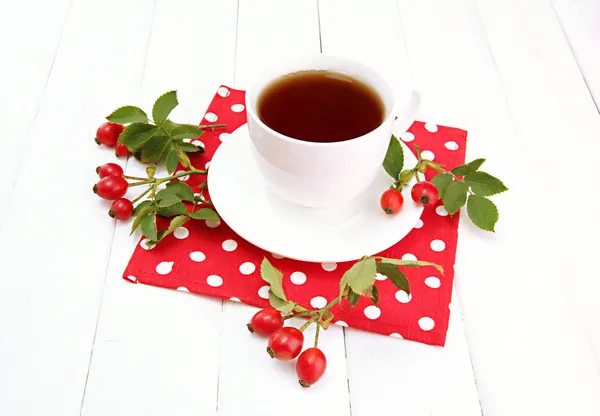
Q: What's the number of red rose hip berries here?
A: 10